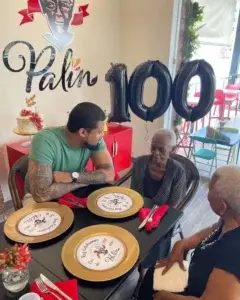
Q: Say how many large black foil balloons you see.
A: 3